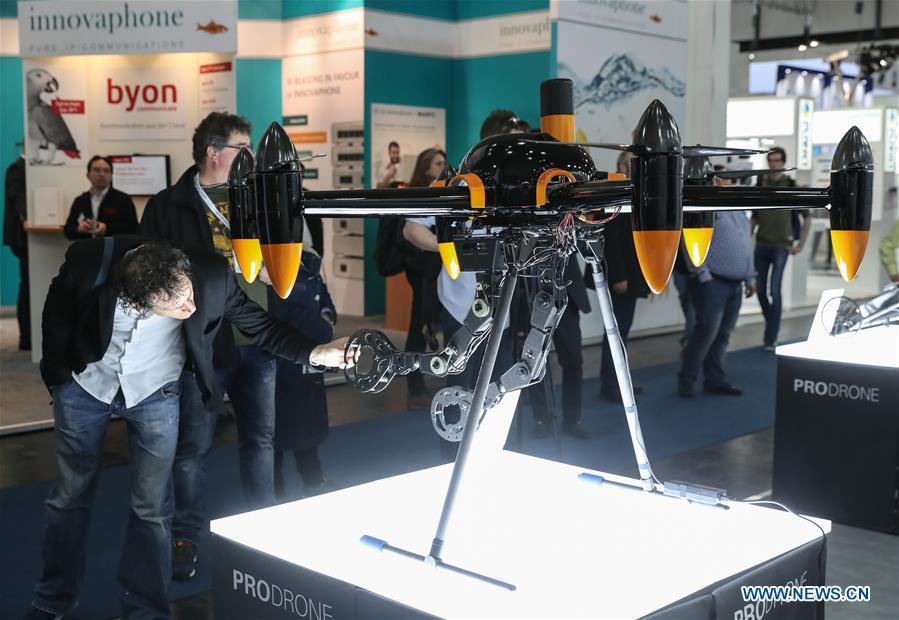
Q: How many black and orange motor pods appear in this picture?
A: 6